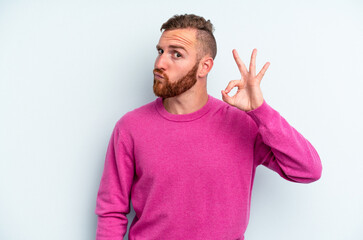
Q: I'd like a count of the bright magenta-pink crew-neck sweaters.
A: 1